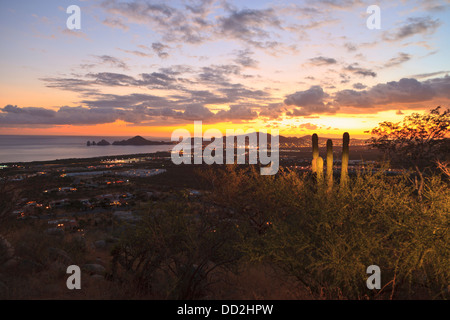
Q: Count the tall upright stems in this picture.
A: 3